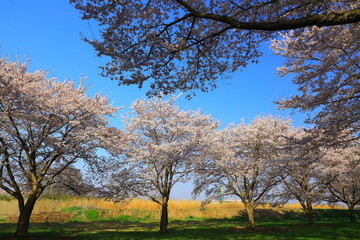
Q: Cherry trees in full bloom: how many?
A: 5